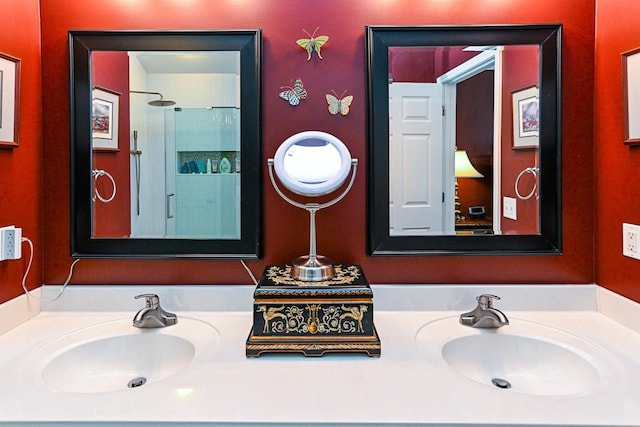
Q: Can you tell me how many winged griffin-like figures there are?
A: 2